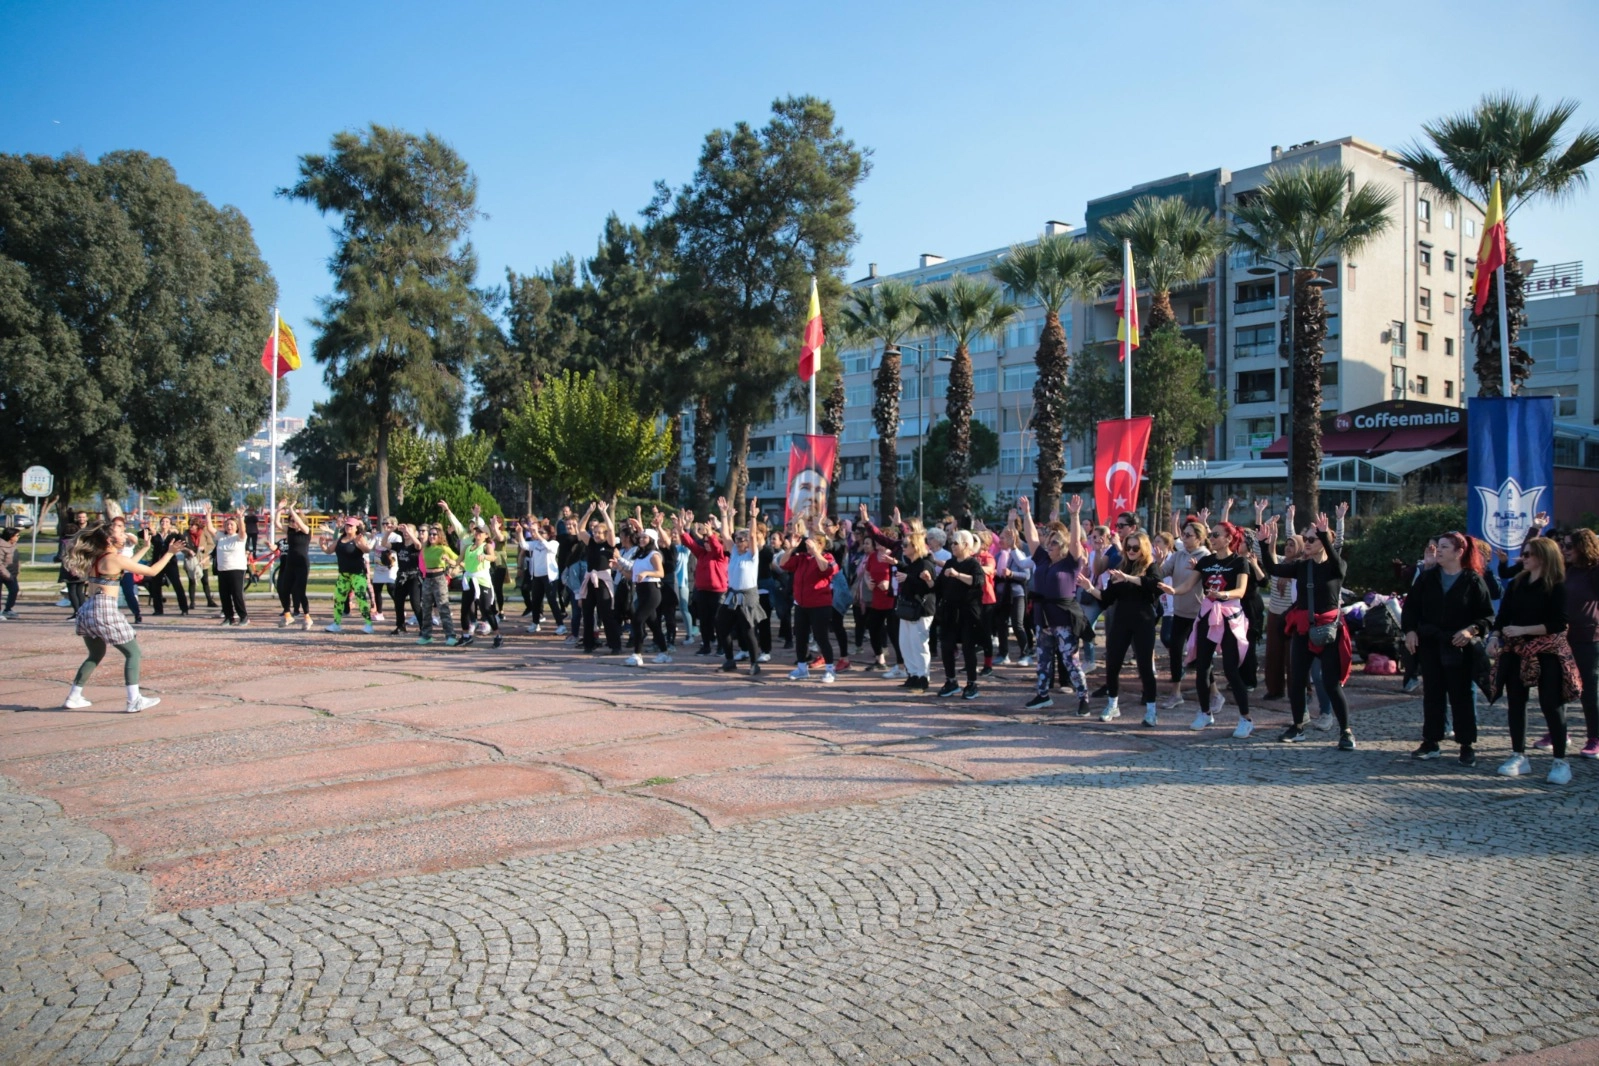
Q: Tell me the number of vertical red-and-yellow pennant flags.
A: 4